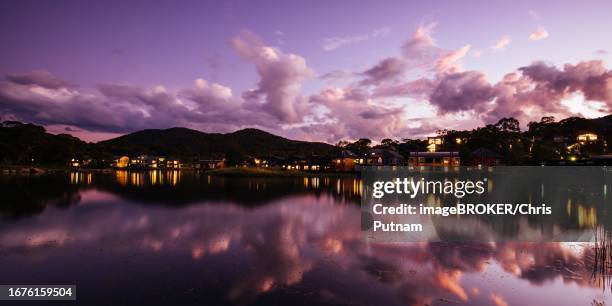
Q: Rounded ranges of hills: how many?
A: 2